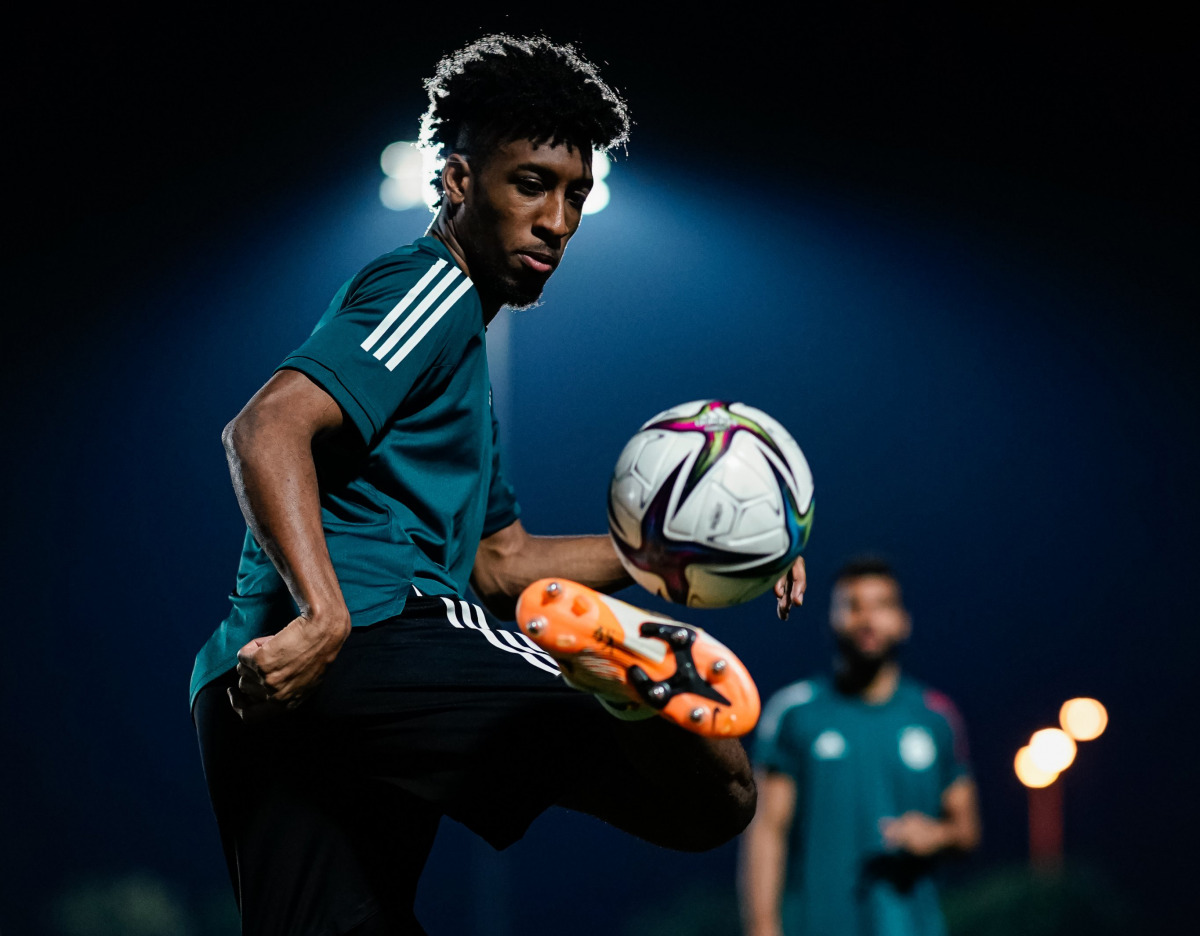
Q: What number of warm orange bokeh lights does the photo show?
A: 3